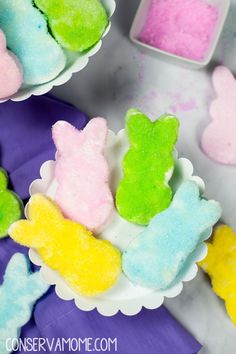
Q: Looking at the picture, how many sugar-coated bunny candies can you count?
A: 11